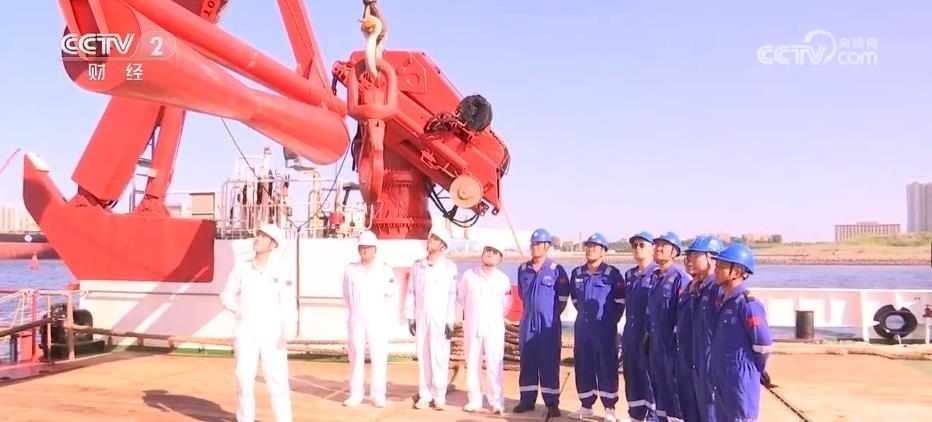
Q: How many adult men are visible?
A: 10